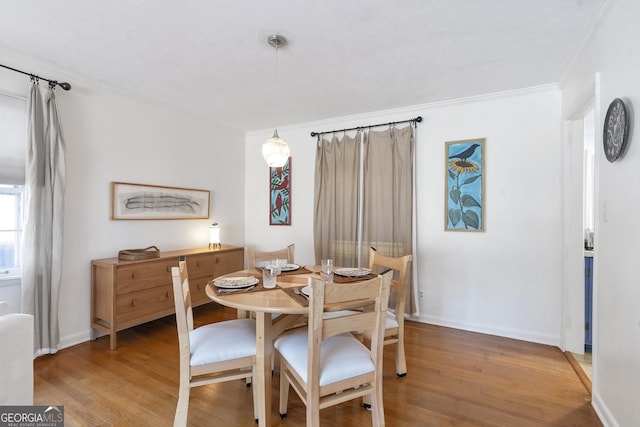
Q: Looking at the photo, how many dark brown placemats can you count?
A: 4